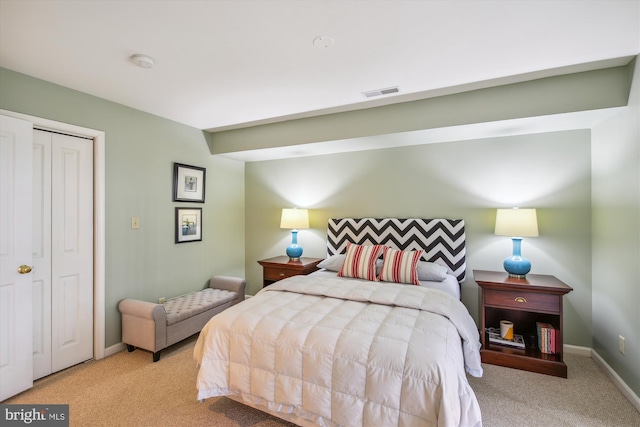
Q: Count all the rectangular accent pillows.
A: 2